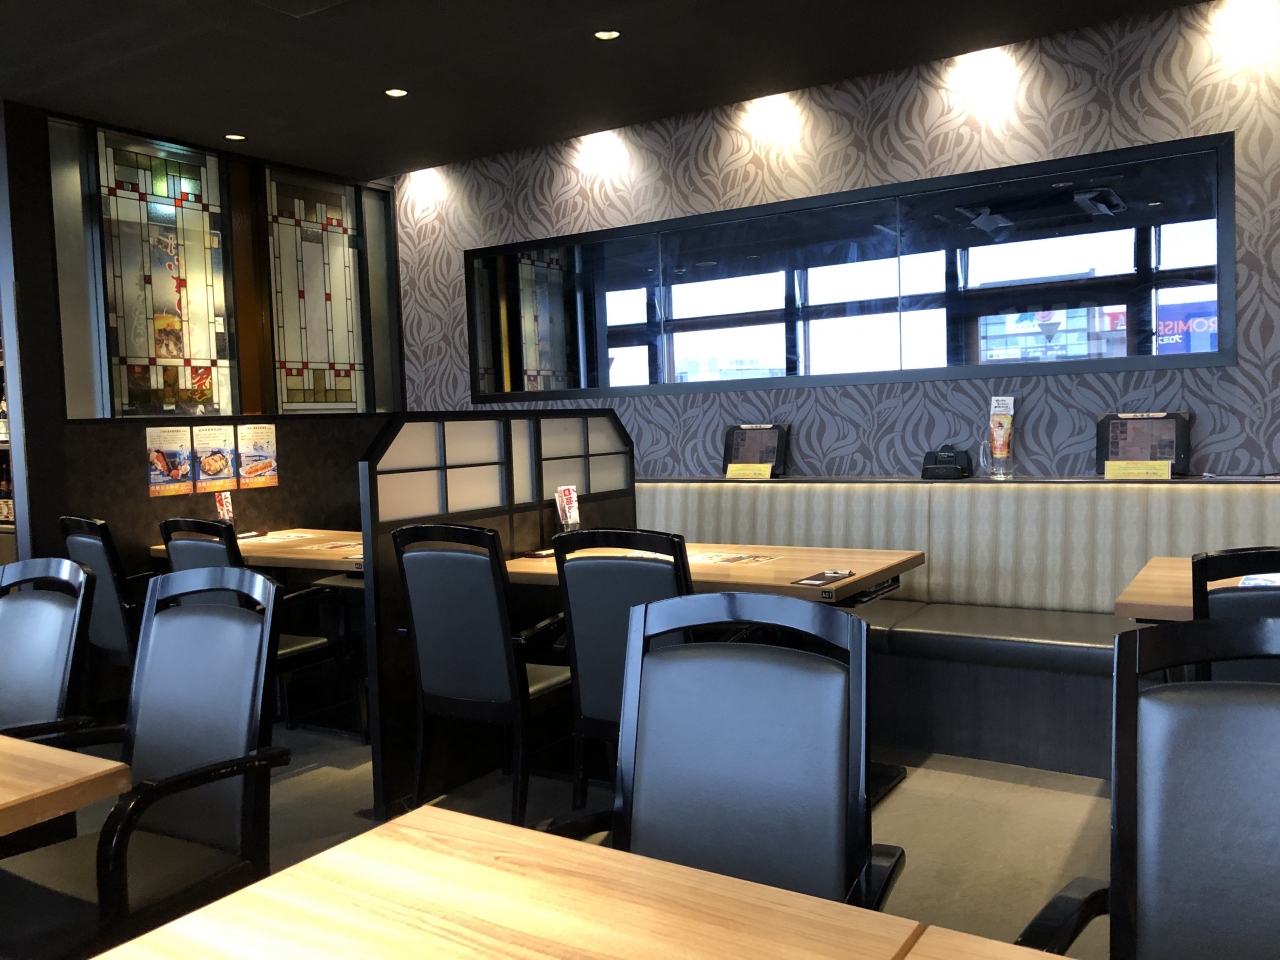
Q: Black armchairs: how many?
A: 9